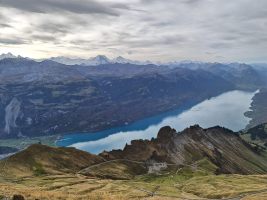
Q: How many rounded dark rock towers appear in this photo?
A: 1